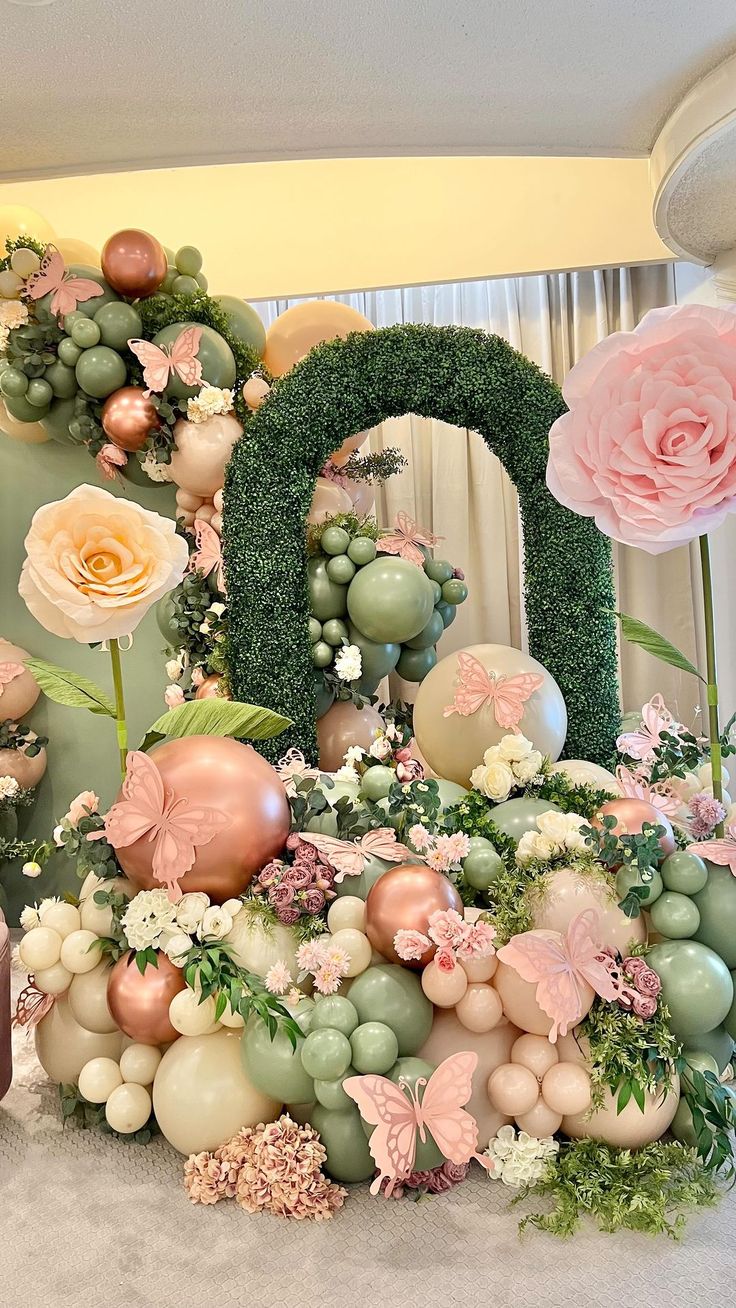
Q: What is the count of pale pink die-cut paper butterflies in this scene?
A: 15